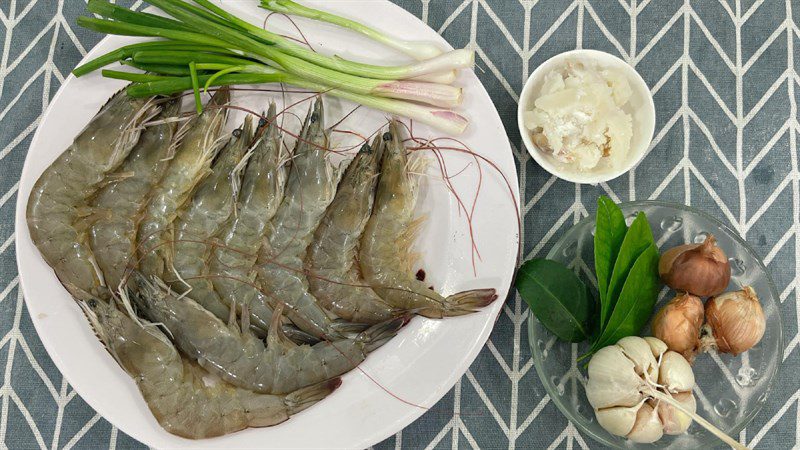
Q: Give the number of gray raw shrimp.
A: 10